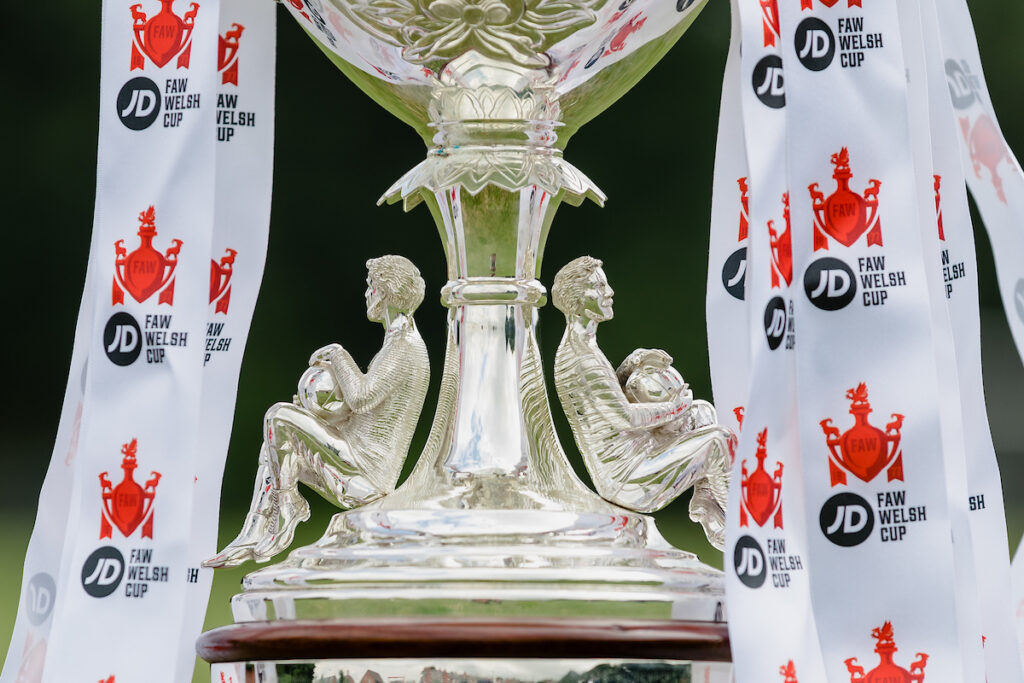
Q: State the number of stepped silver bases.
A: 1